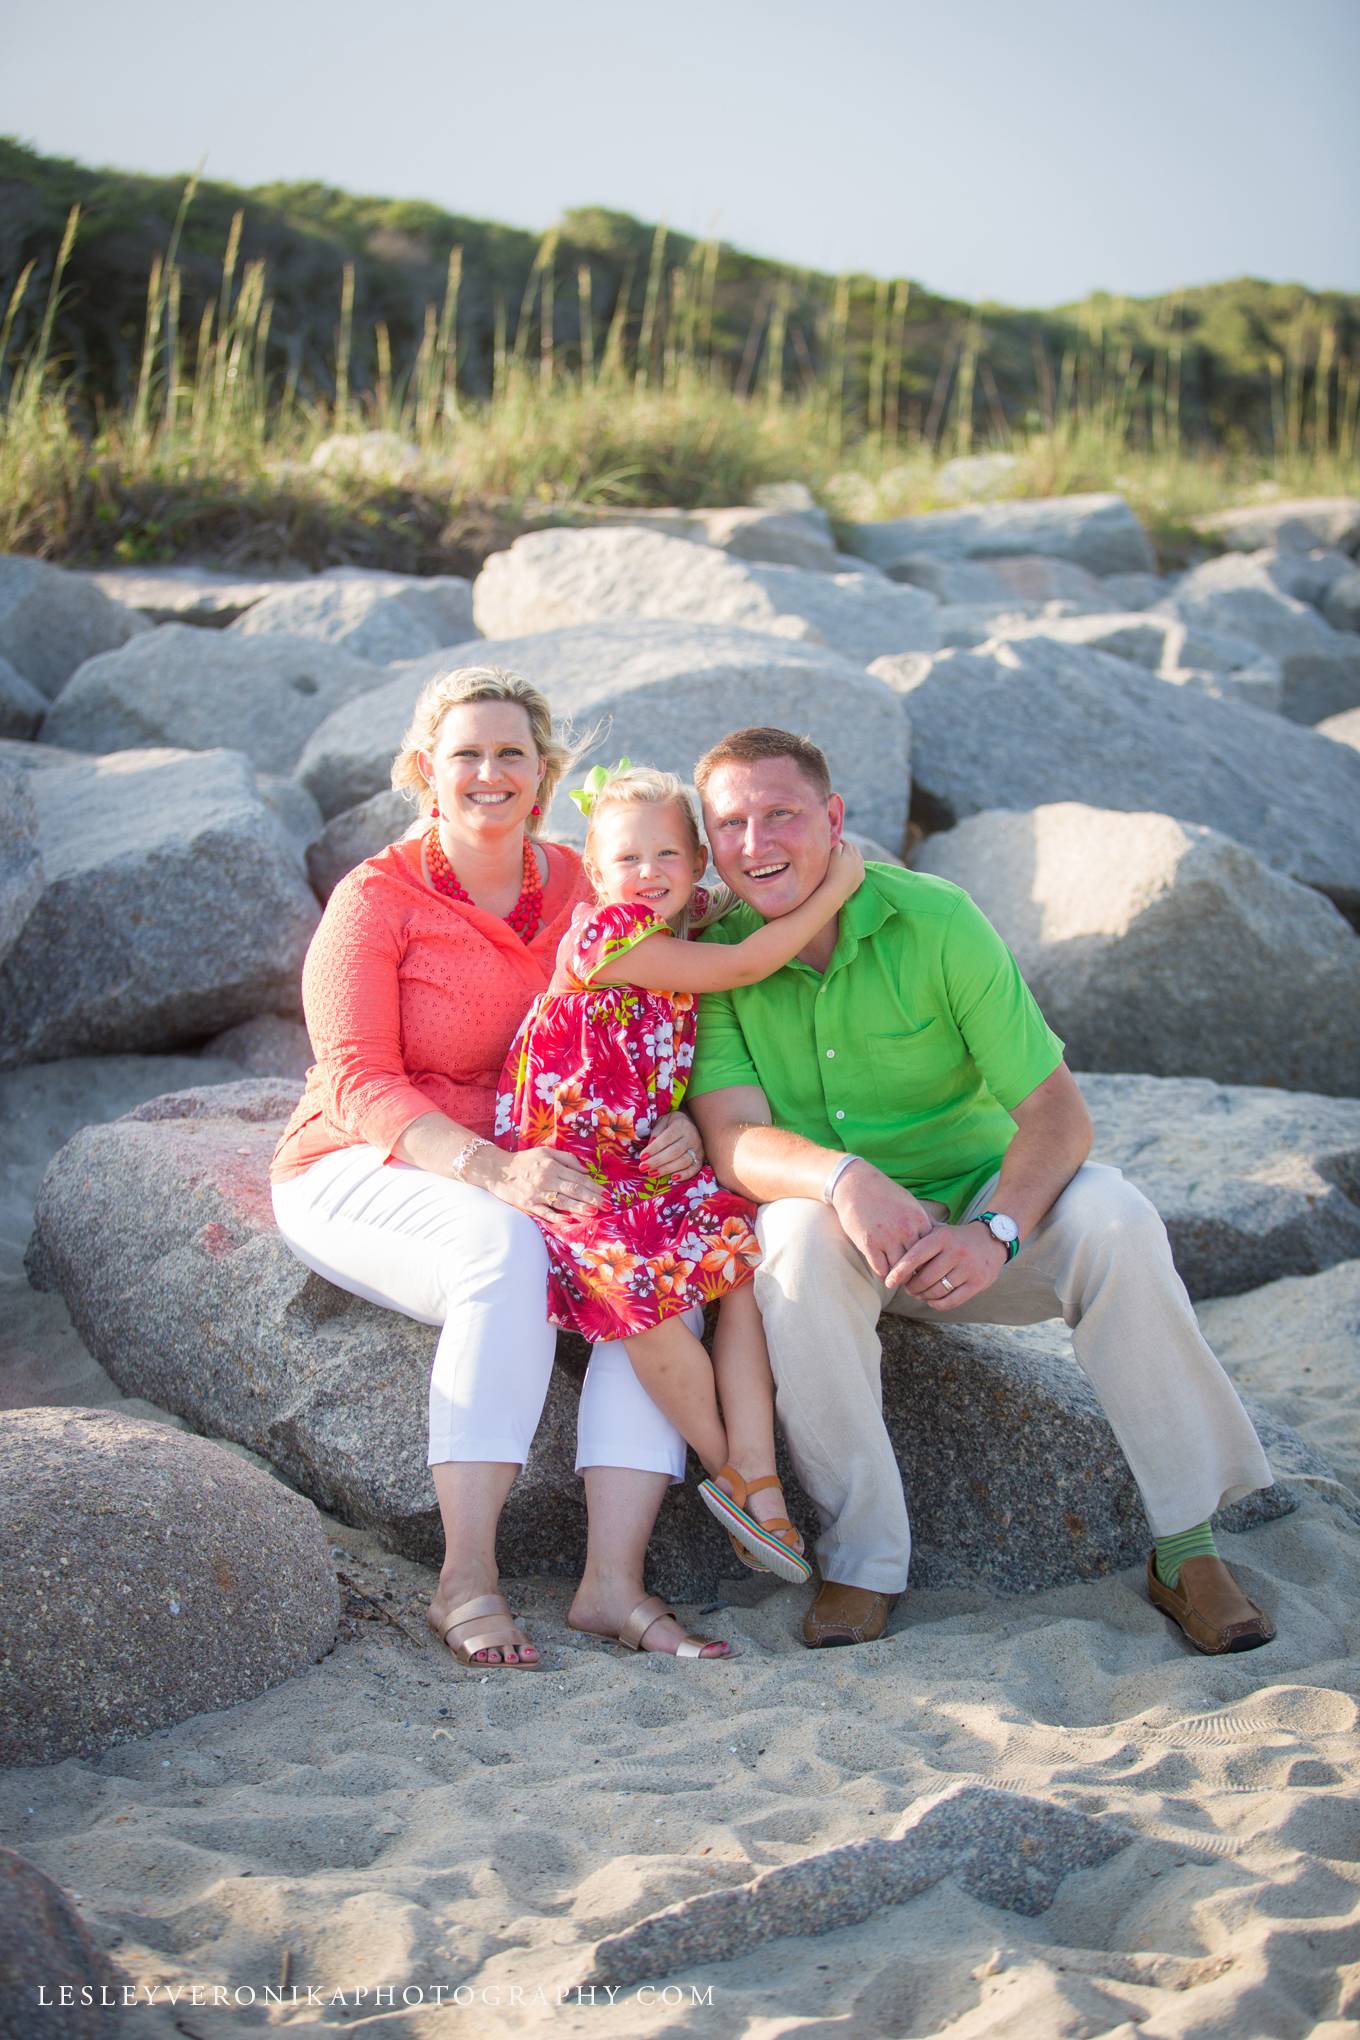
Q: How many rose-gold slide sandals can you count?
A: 2